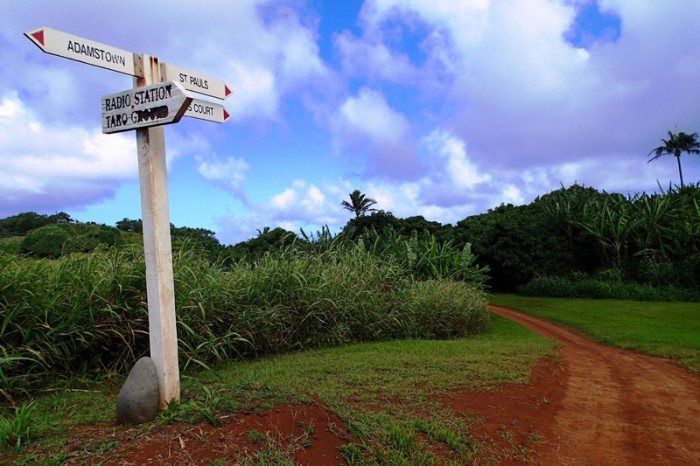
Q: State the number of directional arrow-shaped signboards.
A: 4